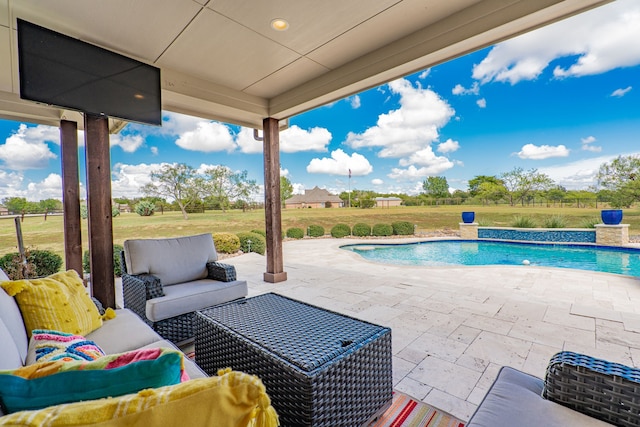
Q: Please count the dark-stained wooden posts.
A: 3